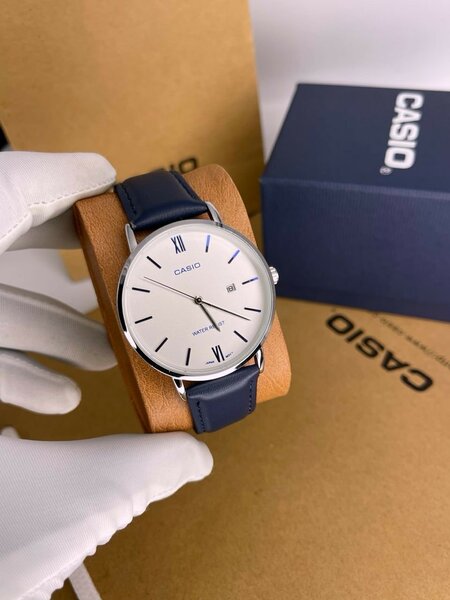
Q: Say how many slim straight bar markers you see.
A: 10